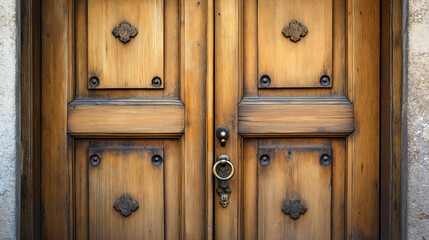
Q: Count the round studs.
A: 8